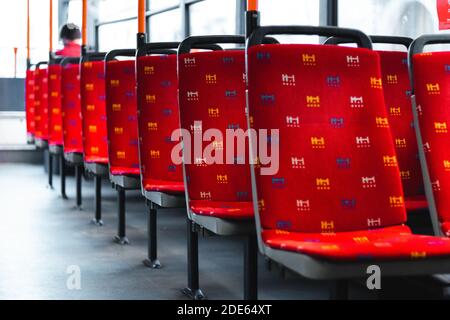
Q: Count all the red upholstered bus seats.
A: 11